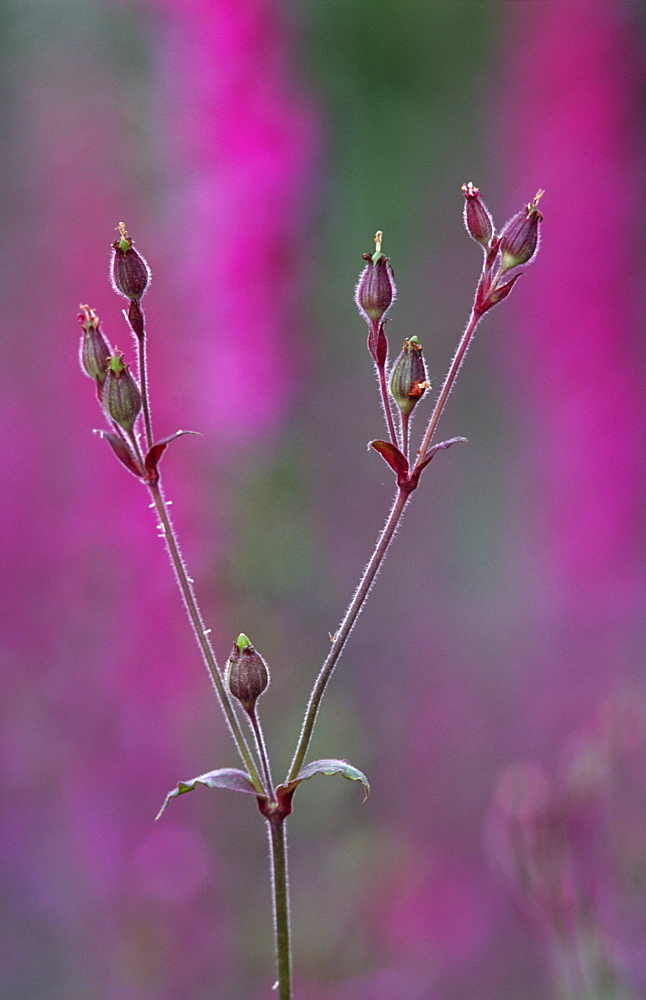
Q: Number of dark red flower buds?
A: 8